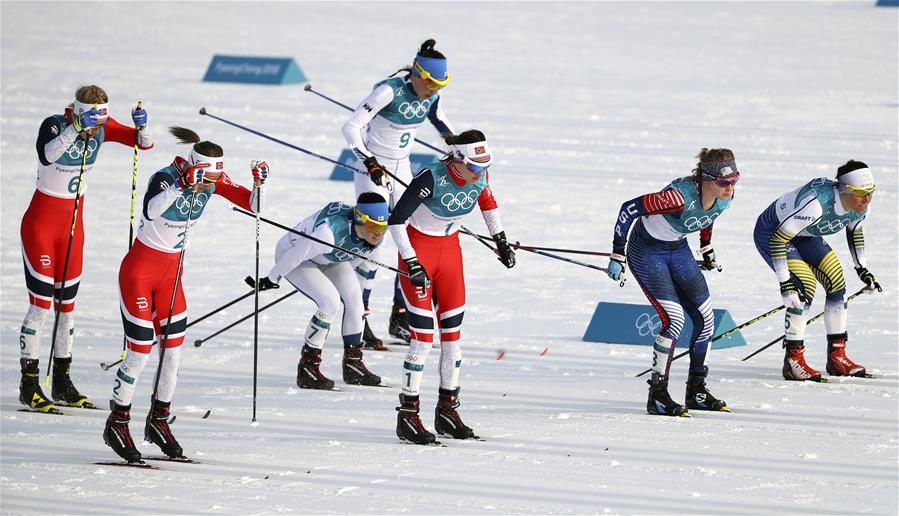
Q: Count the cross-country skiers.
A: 7